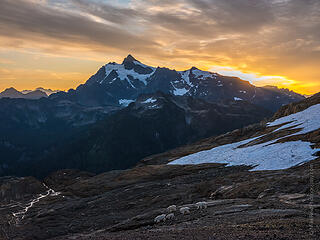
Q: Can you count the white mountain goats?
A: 5